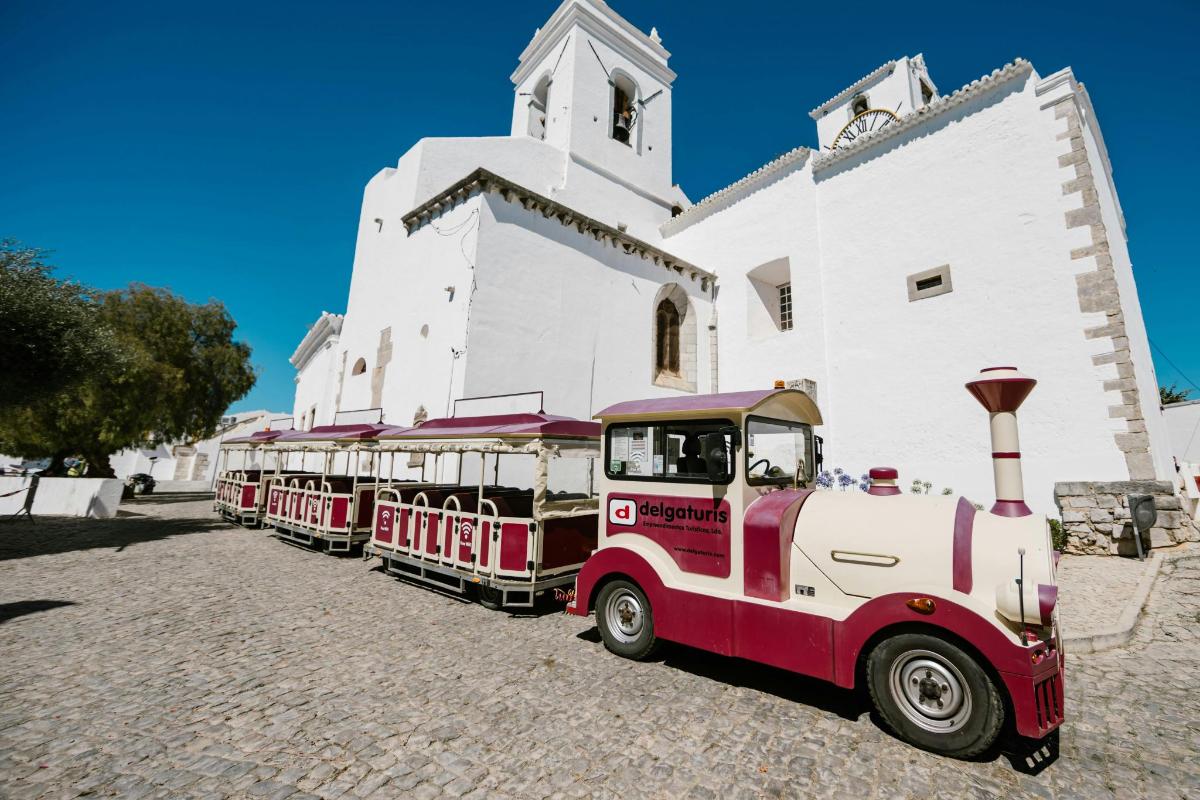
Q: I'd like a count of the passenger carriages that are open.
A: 3